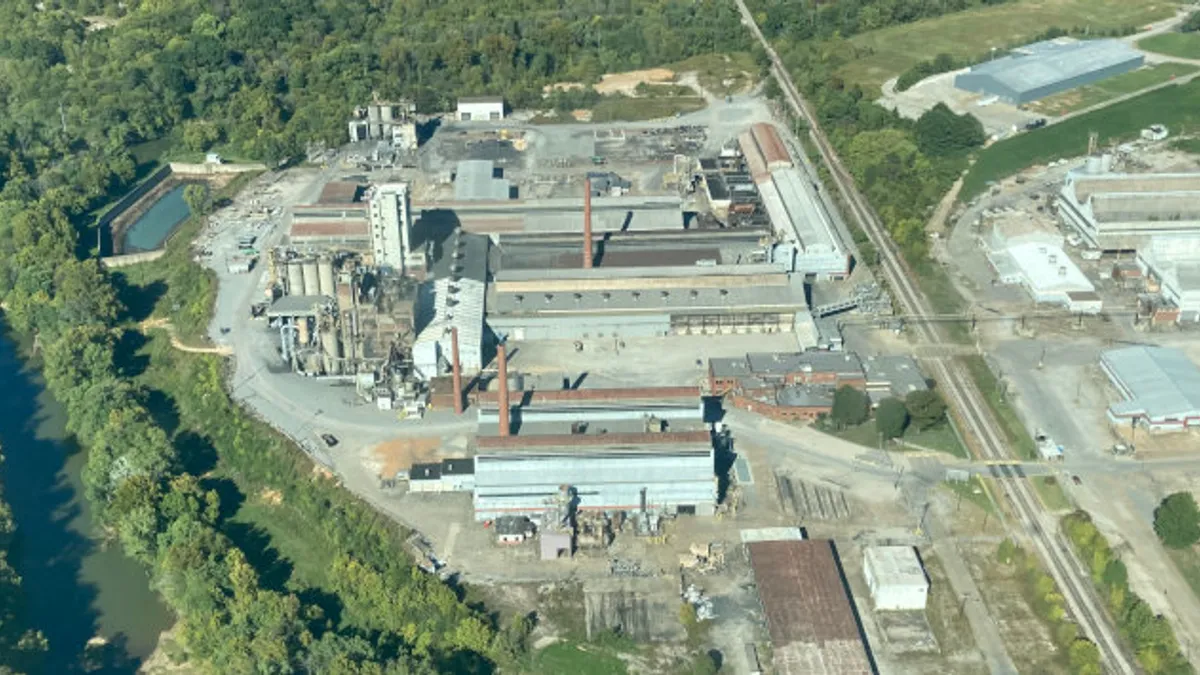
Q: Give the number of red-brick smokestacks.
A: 3